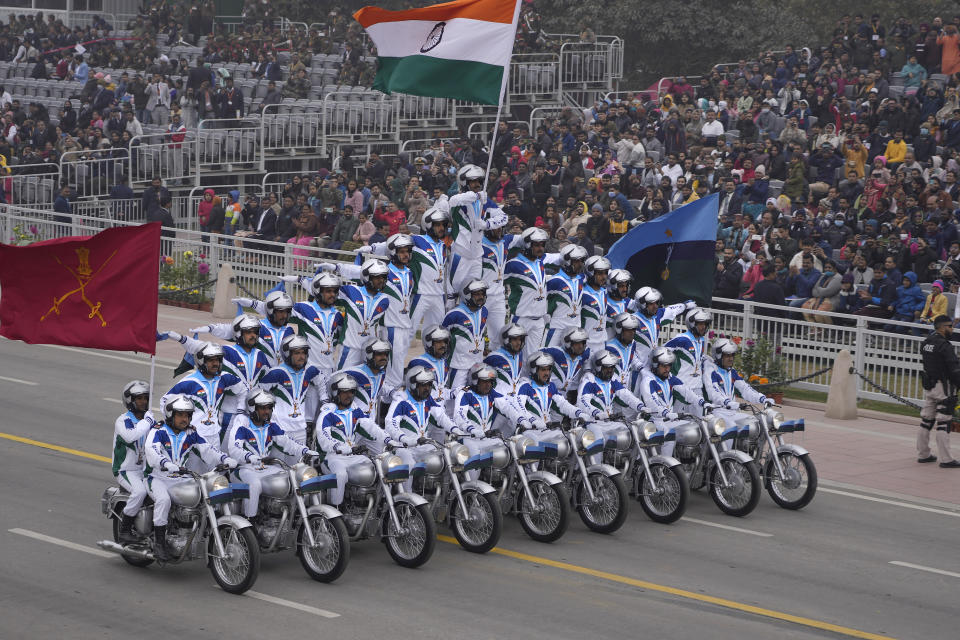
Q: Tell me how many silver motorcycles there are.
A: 9